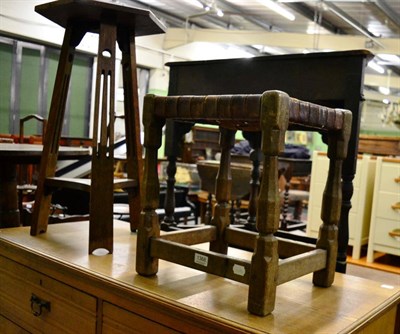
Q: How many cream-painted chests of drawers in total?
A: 2